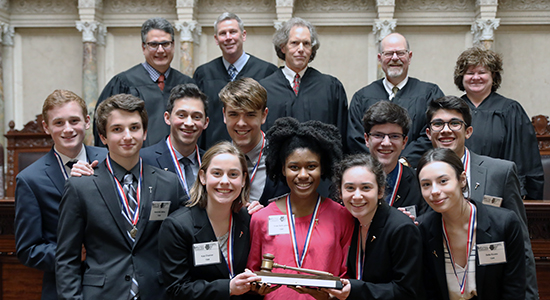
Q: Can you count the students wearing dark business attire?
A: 9